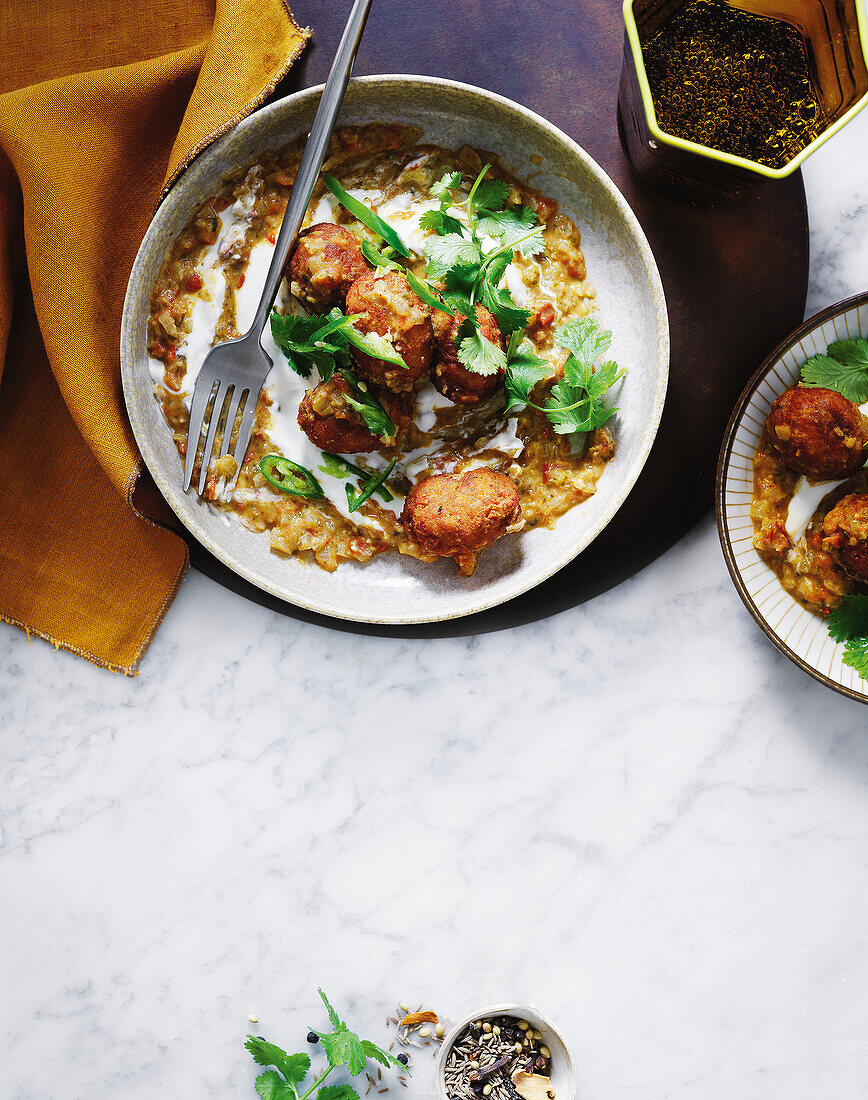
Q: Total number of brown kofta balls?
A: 7